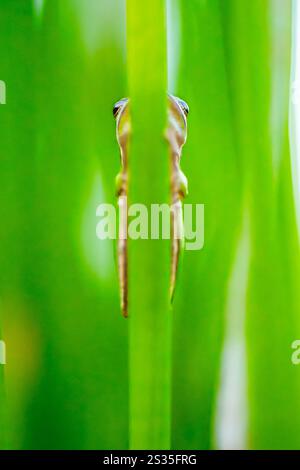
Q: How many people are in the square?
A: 0